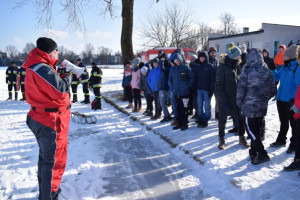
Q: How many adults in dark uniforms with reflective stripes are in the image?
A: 5